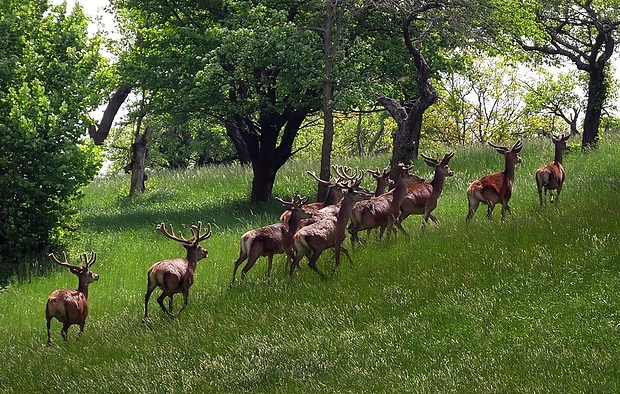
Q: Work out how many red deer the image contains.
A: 11